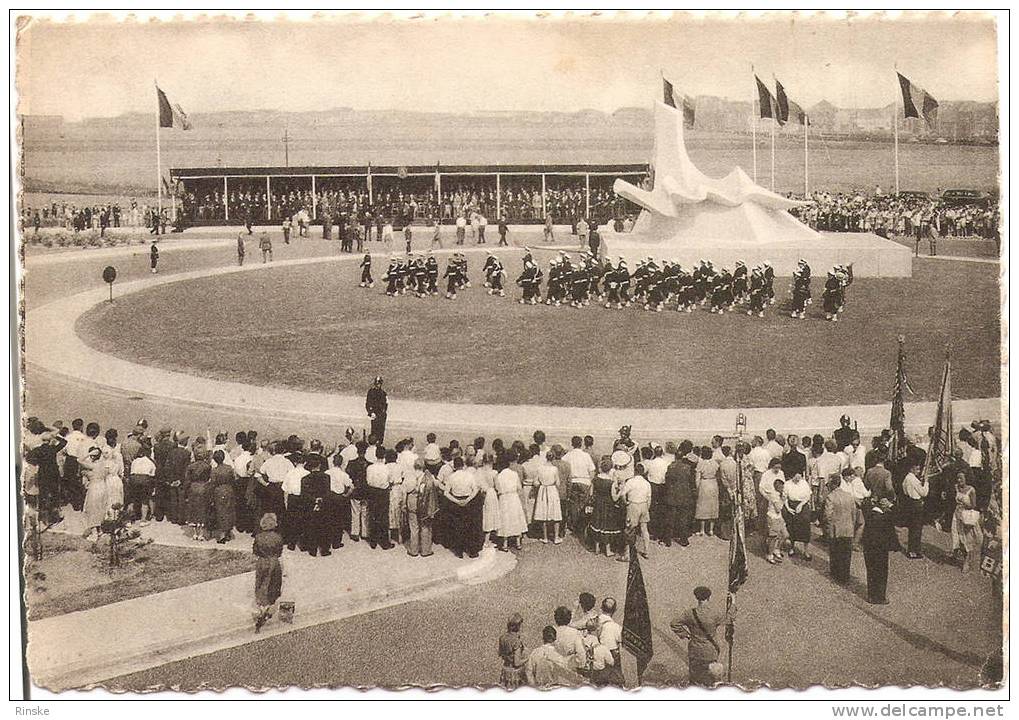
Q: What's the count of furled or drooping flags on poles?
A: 4